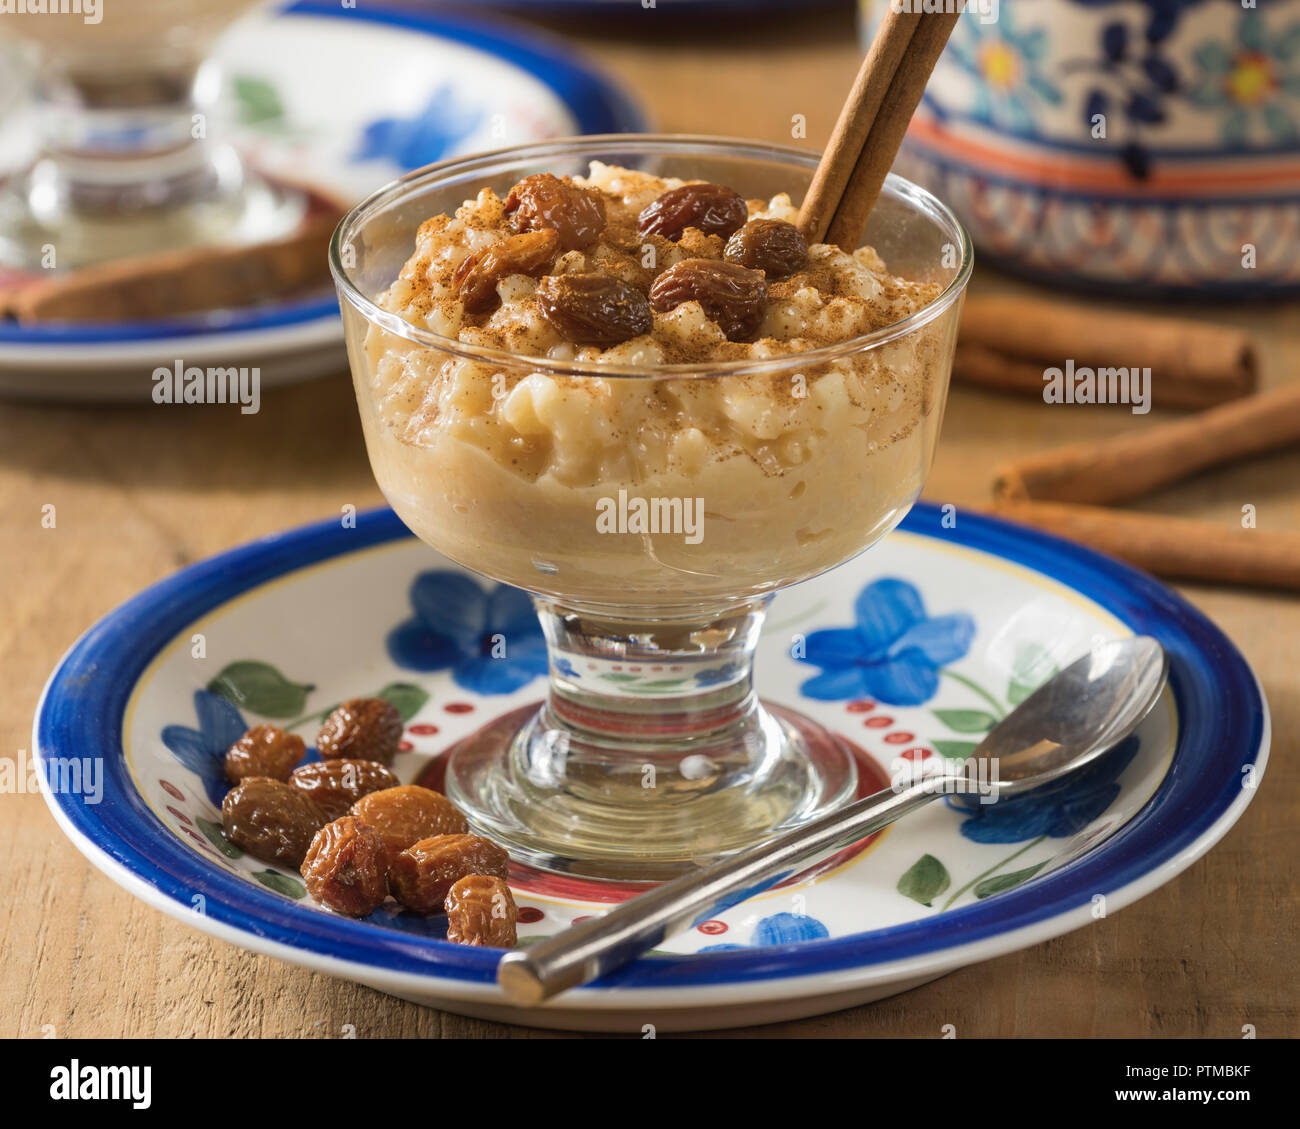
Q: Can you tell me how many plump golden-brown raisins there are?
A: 14